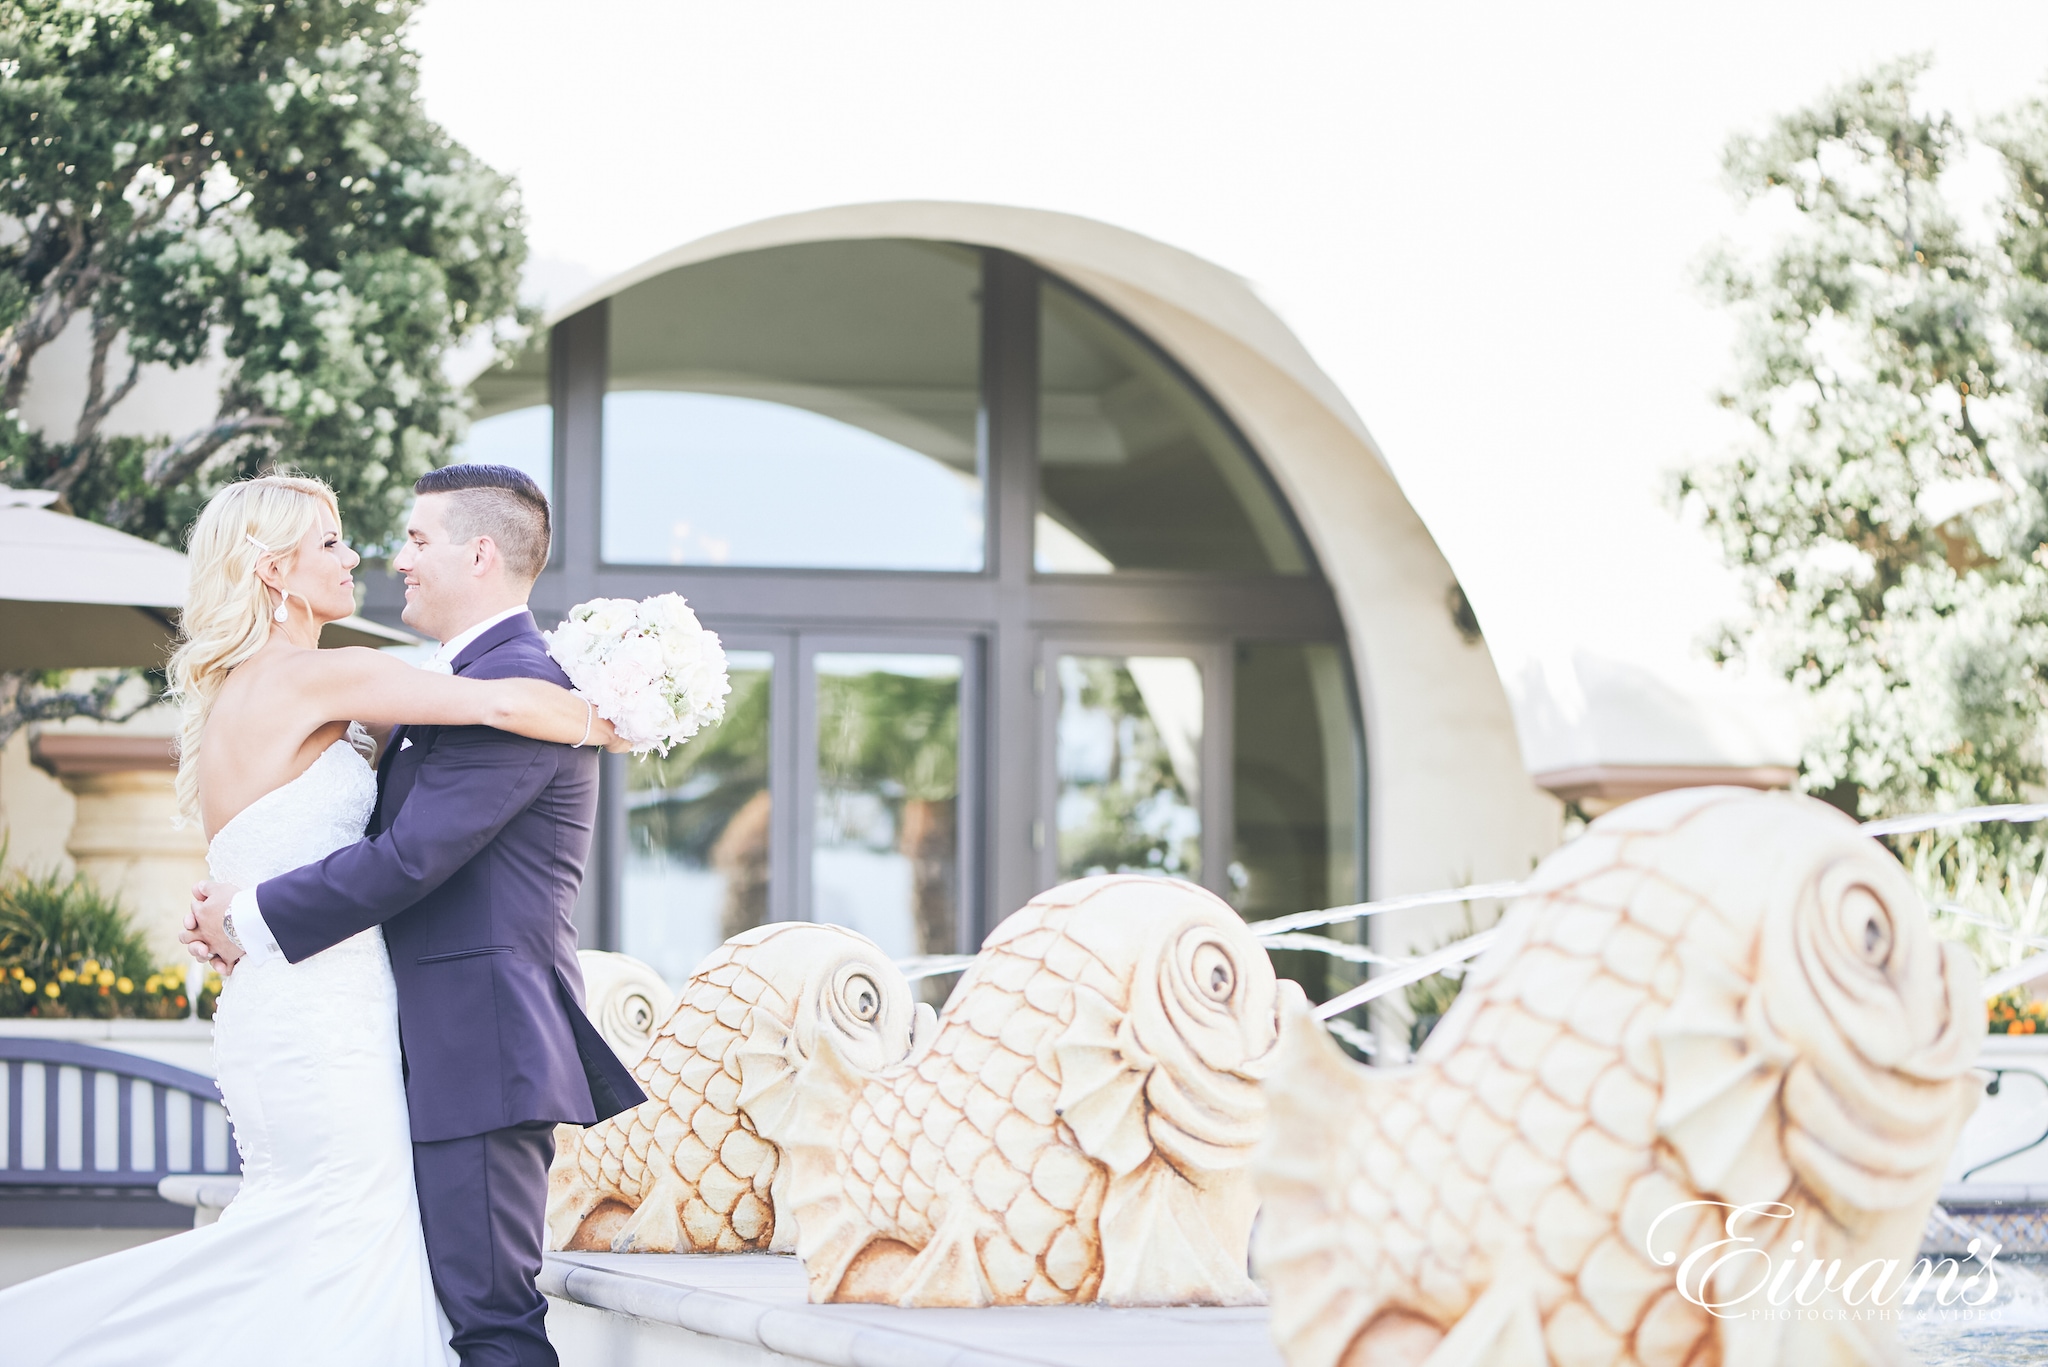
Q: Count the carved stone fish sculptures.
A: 4